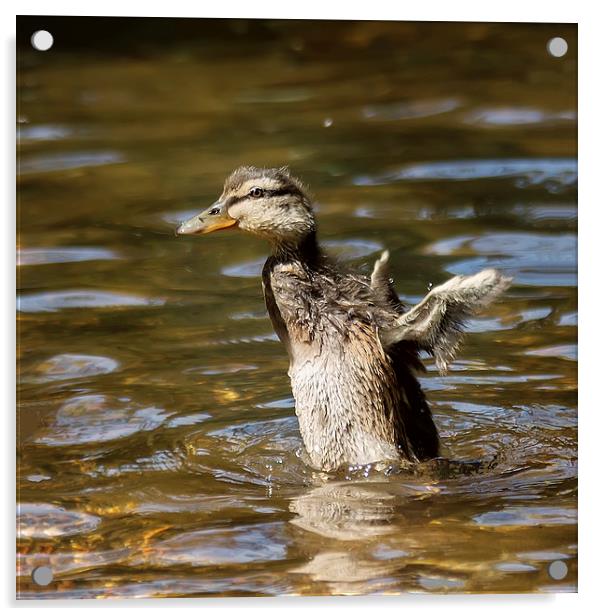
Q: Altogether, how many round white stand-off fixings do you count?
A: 4